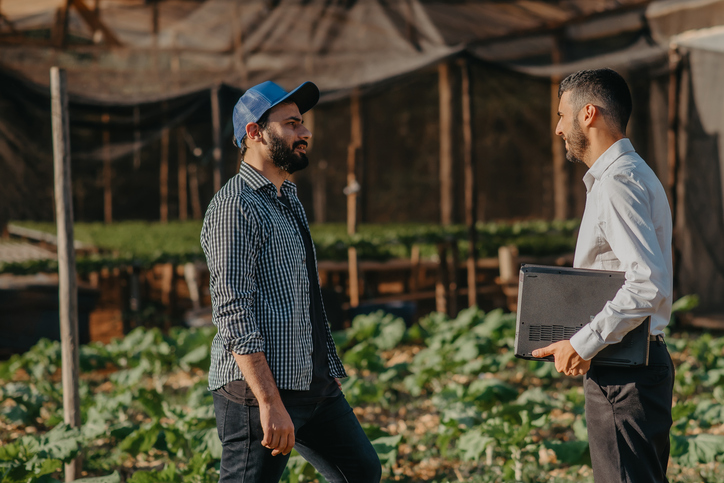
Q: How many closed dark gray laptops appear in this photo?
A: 1